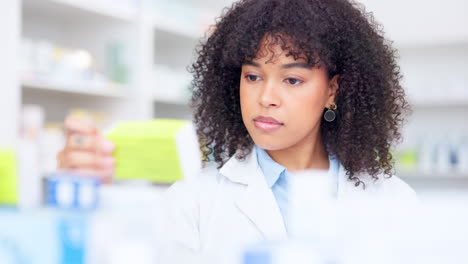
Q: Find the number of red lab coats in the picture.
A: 0